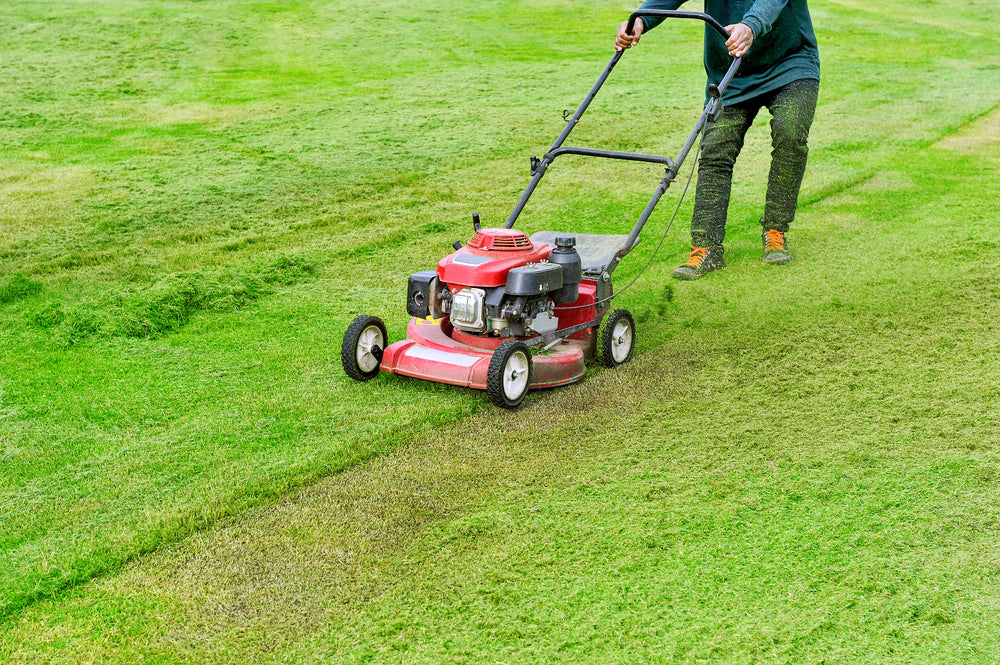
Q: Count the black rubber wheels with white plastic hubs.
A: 3